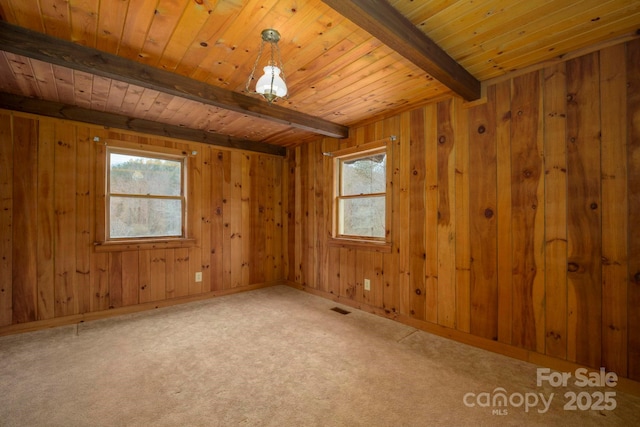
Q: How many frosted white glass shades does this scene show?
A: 1